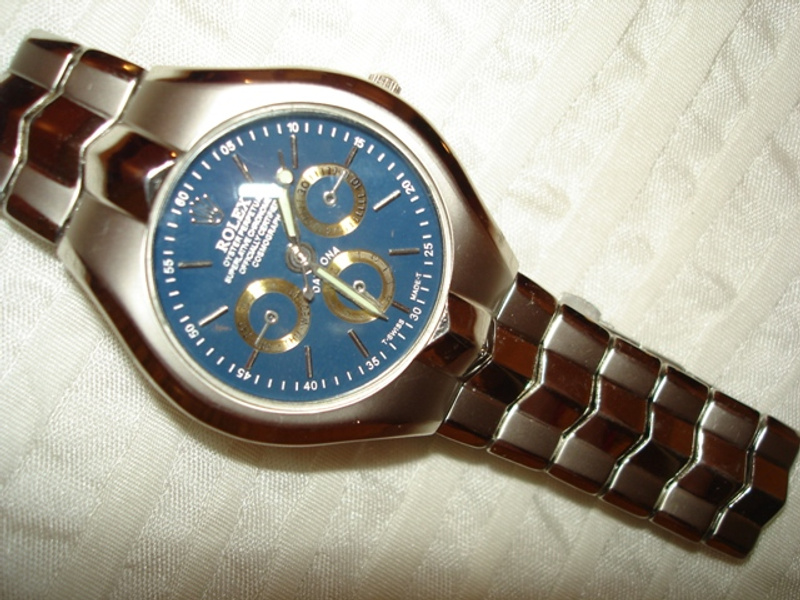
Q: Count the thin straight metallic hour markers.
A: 11